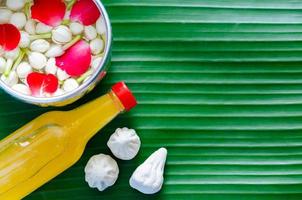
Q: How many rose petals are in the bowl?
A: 5